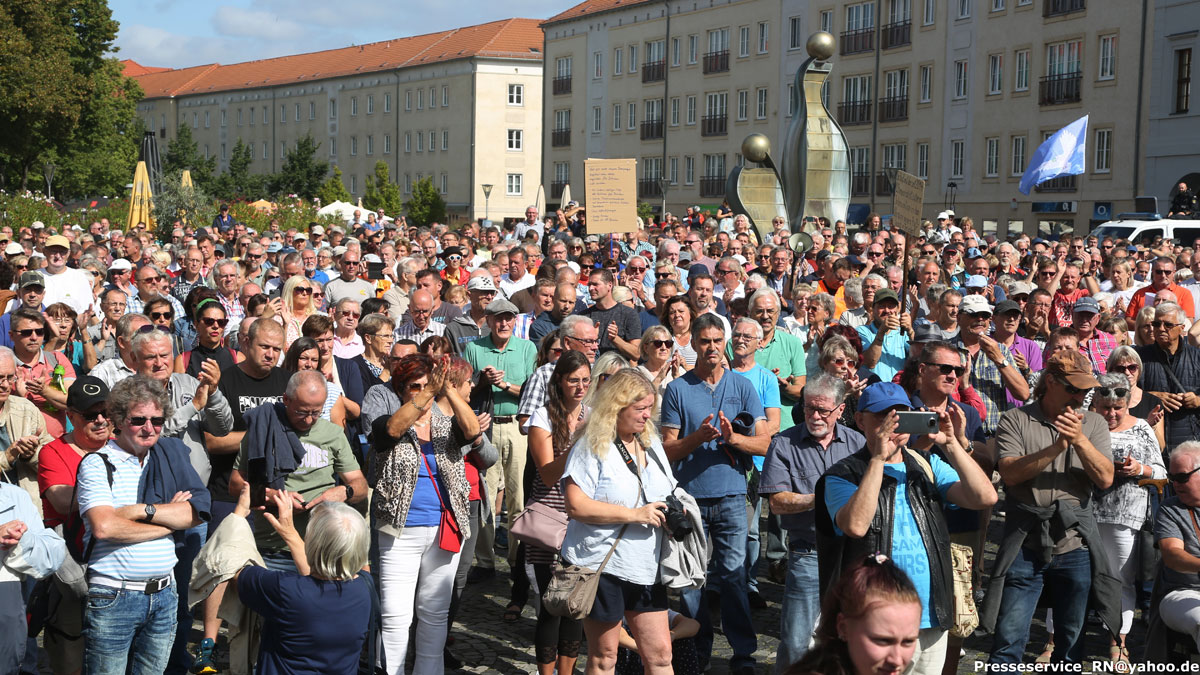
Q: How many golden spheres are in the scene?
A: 2